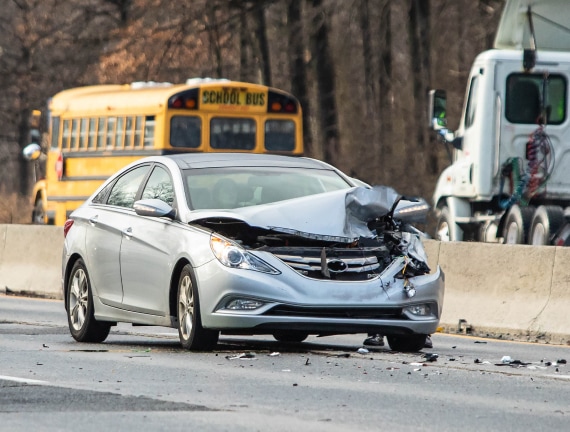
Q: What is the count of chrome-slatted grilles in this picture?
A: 1